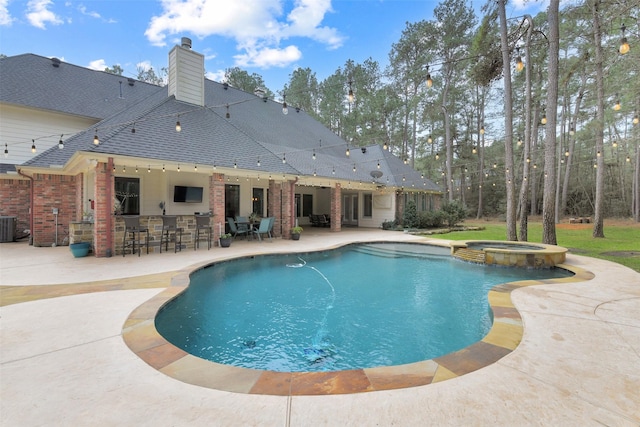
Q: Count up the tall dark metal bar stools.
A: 3